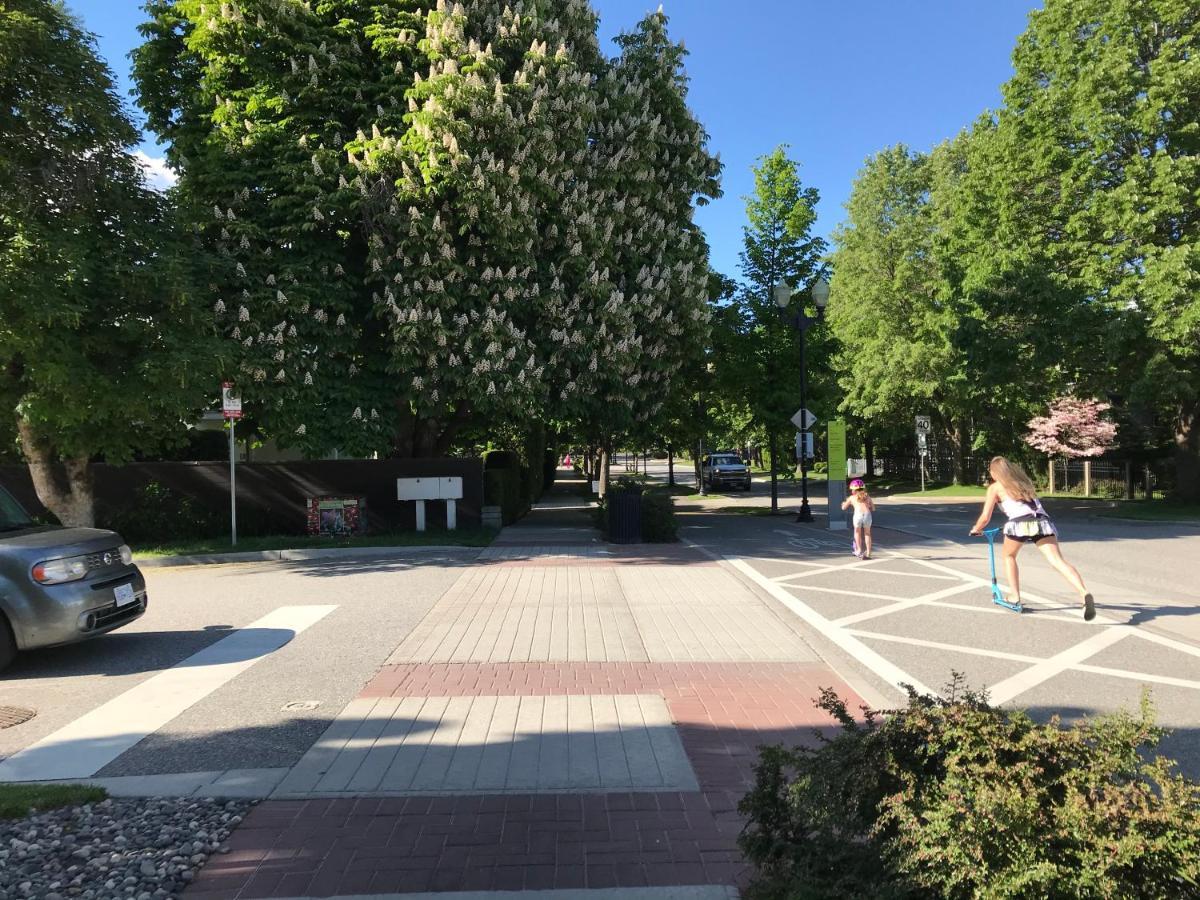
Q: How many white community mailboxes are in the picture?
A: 2